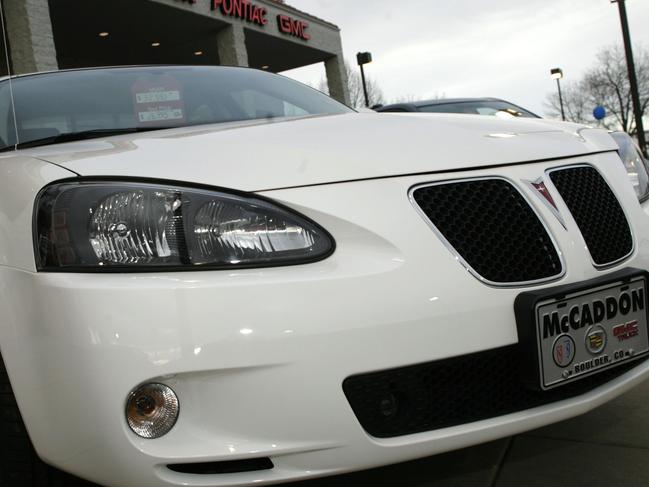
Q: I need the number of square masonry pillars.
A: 3